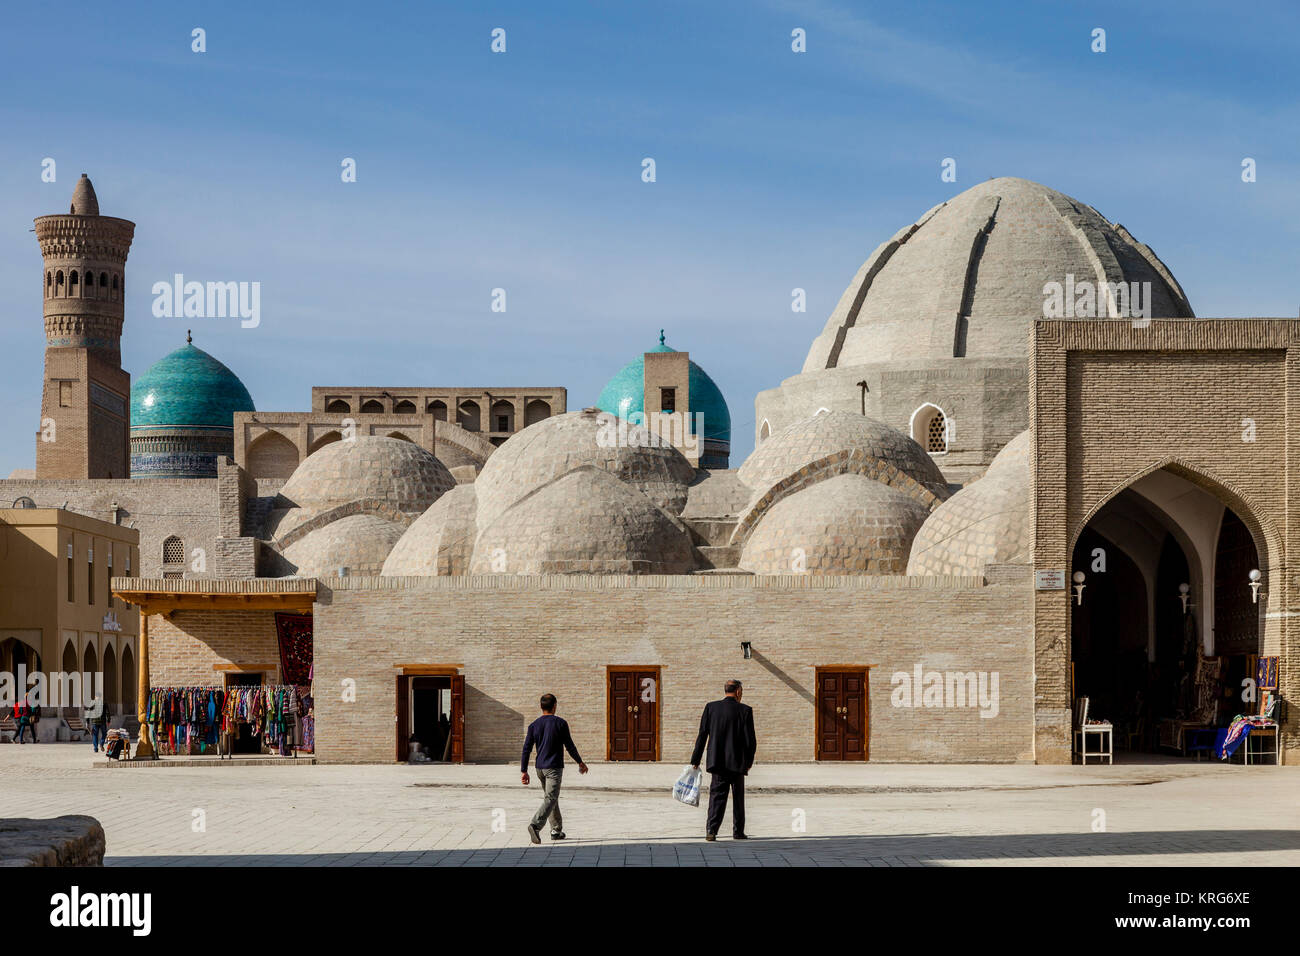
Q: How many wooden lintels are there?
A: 4